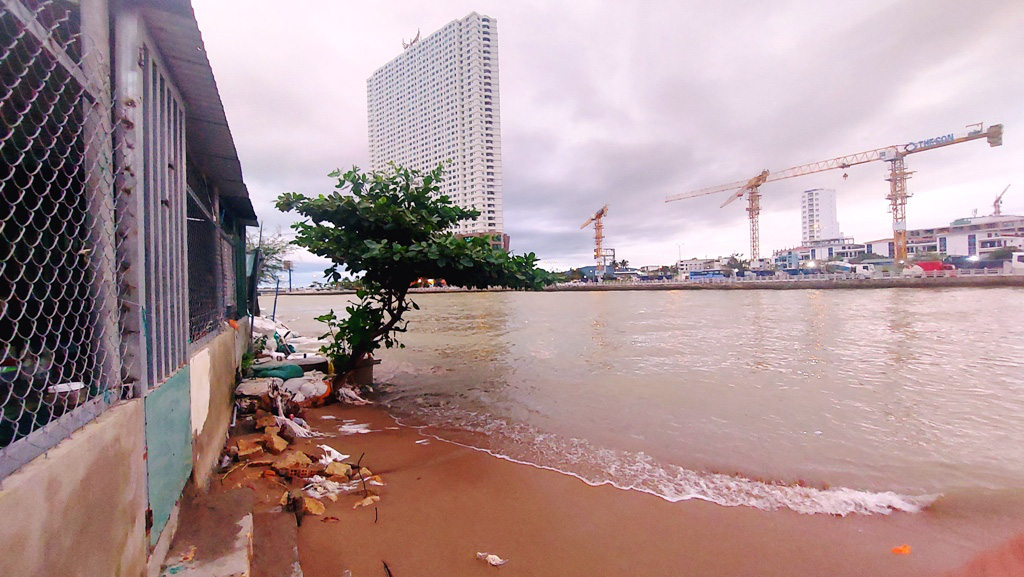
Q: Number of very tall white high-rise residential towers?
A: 1